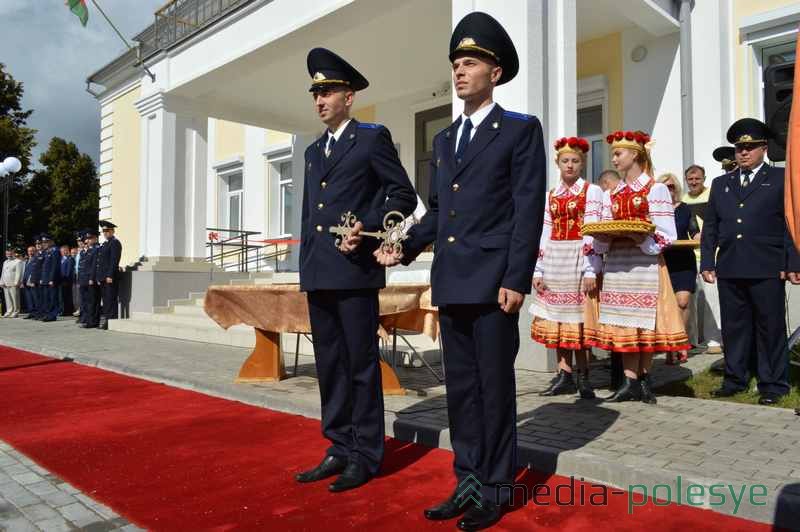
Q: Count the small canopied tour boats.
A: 0